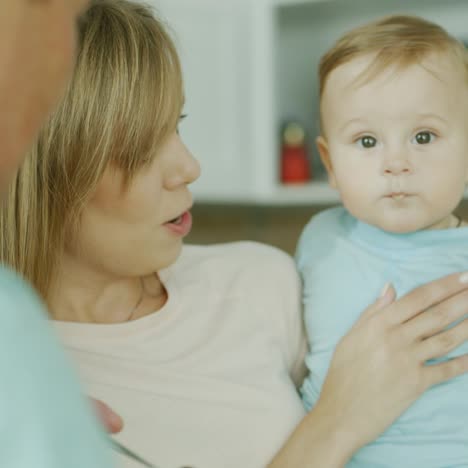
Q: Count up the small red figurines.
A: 1